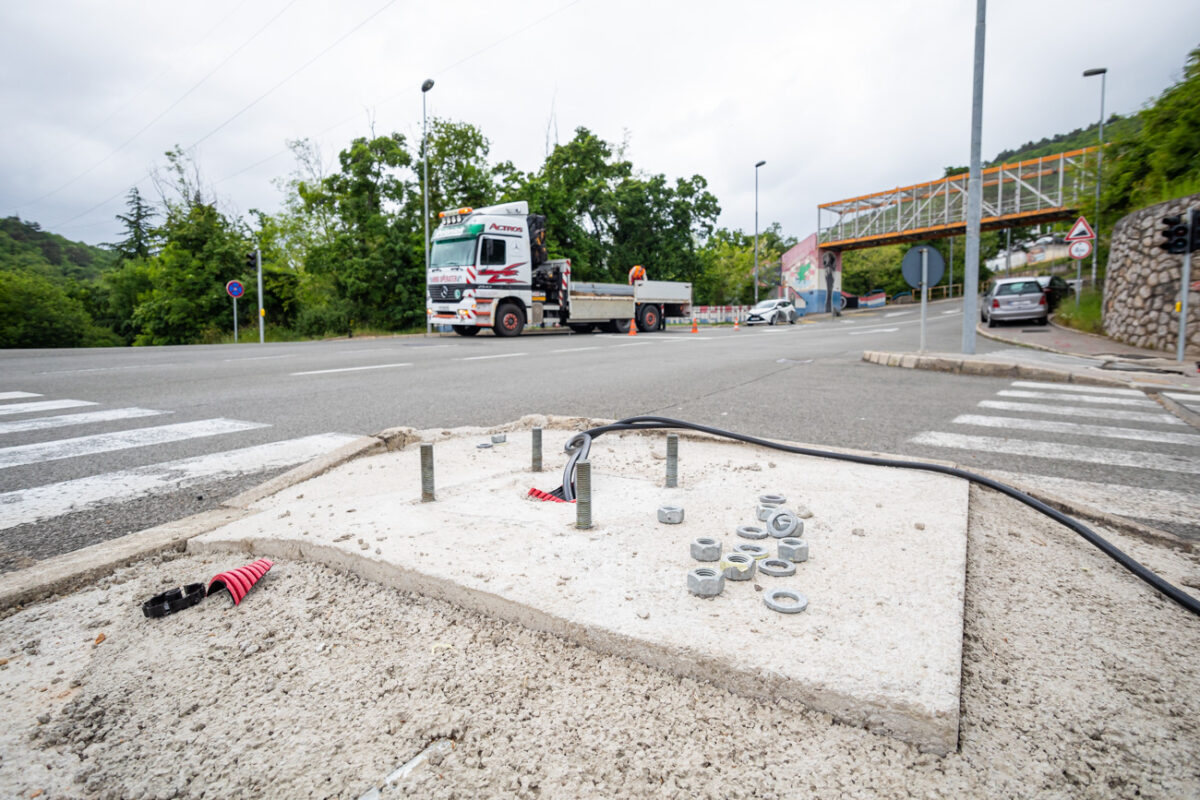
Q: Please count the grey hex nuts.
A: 8